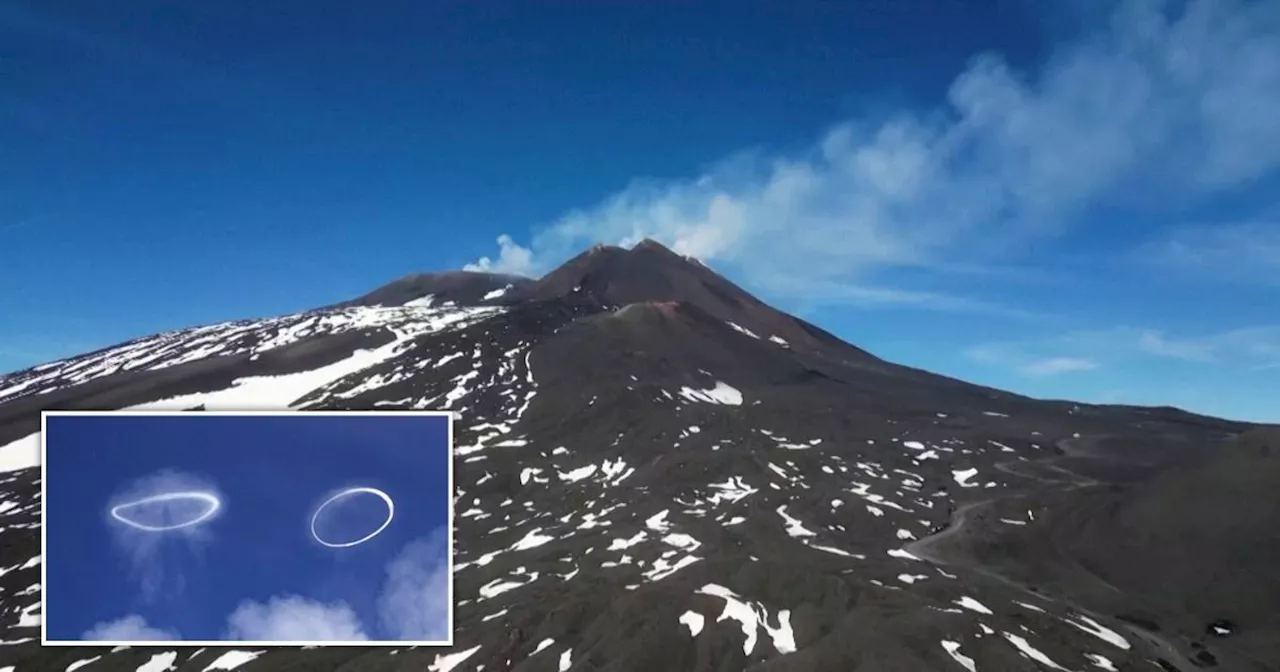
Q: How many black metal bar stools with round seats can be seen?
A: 0